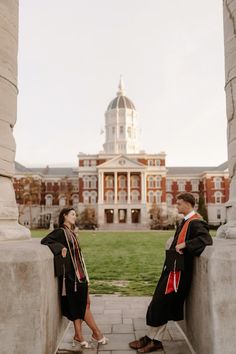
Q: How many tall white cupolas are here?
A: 1